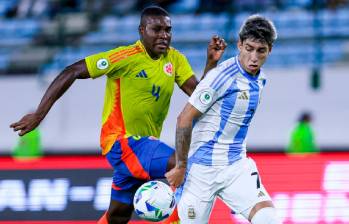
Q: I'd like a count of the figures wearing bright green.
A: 2